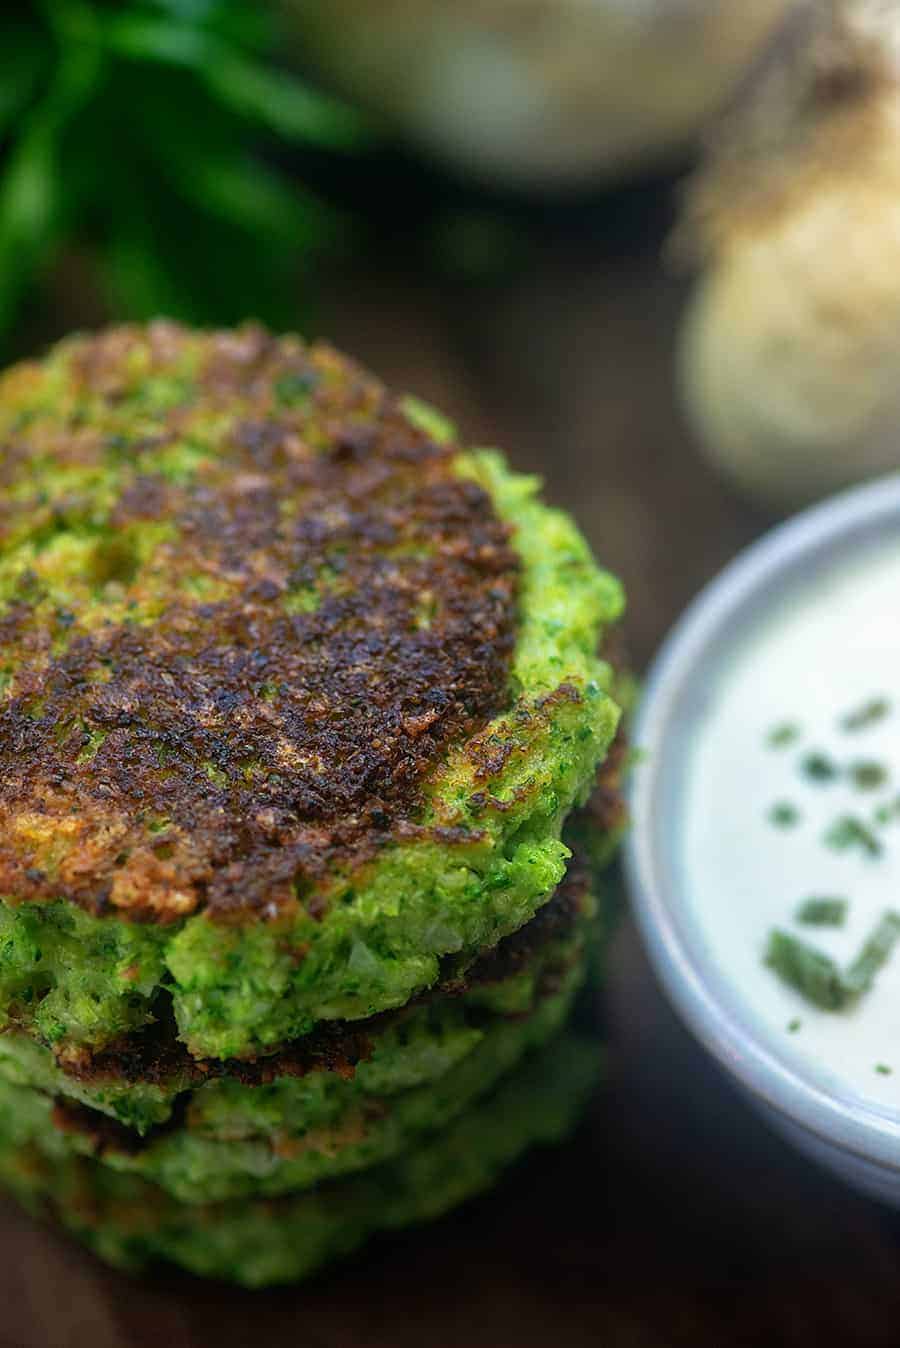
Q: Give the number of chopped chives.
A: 12